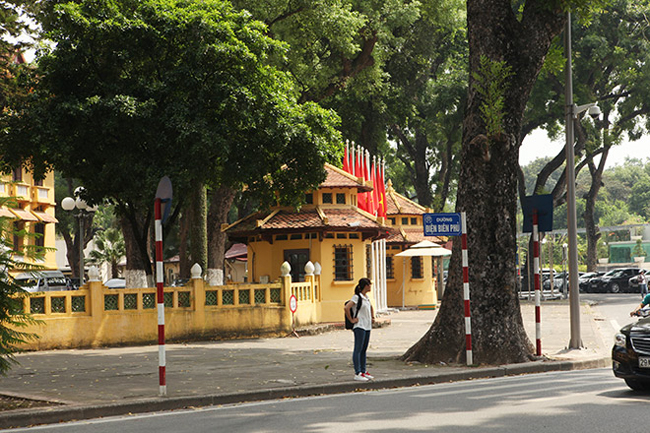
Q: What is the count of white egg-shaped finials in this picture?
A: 5